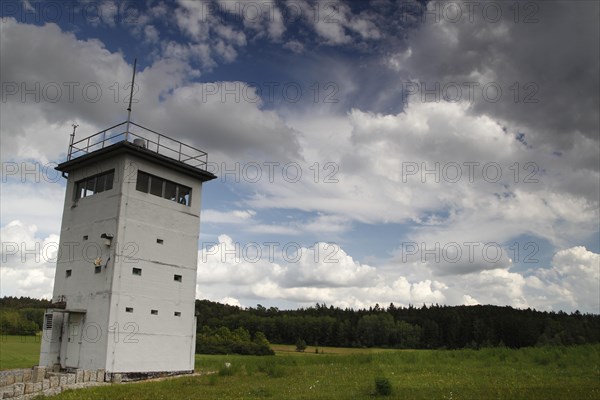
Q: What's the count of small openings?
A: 9